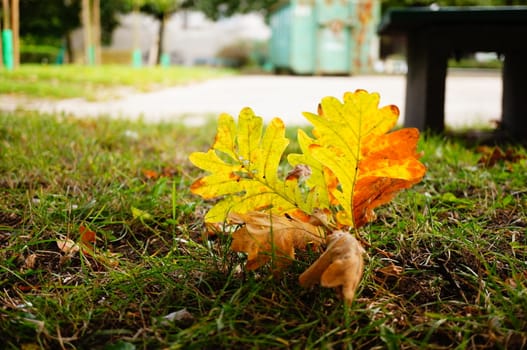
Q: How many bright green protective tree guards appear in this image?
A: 4